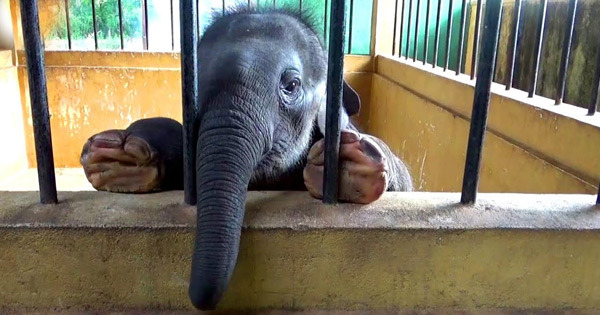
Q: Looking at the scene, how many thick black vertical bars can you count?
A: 4